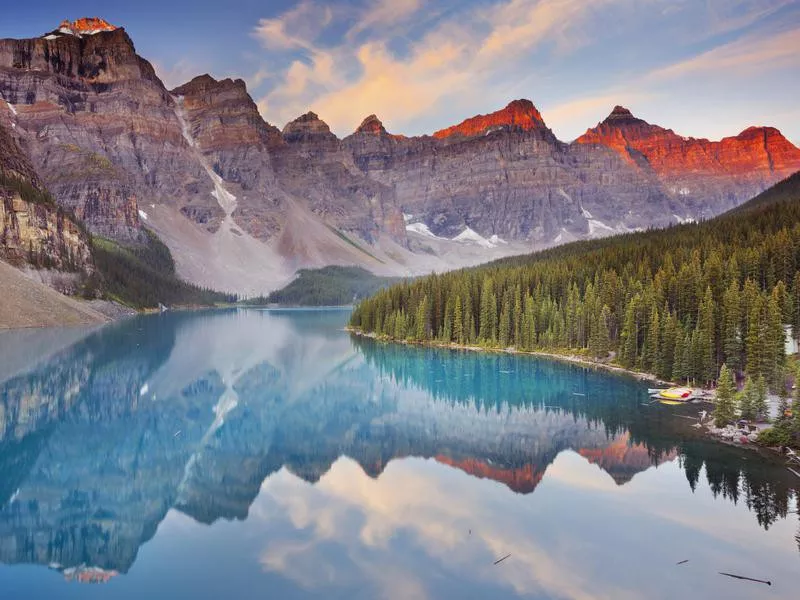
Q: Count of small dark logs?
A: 3